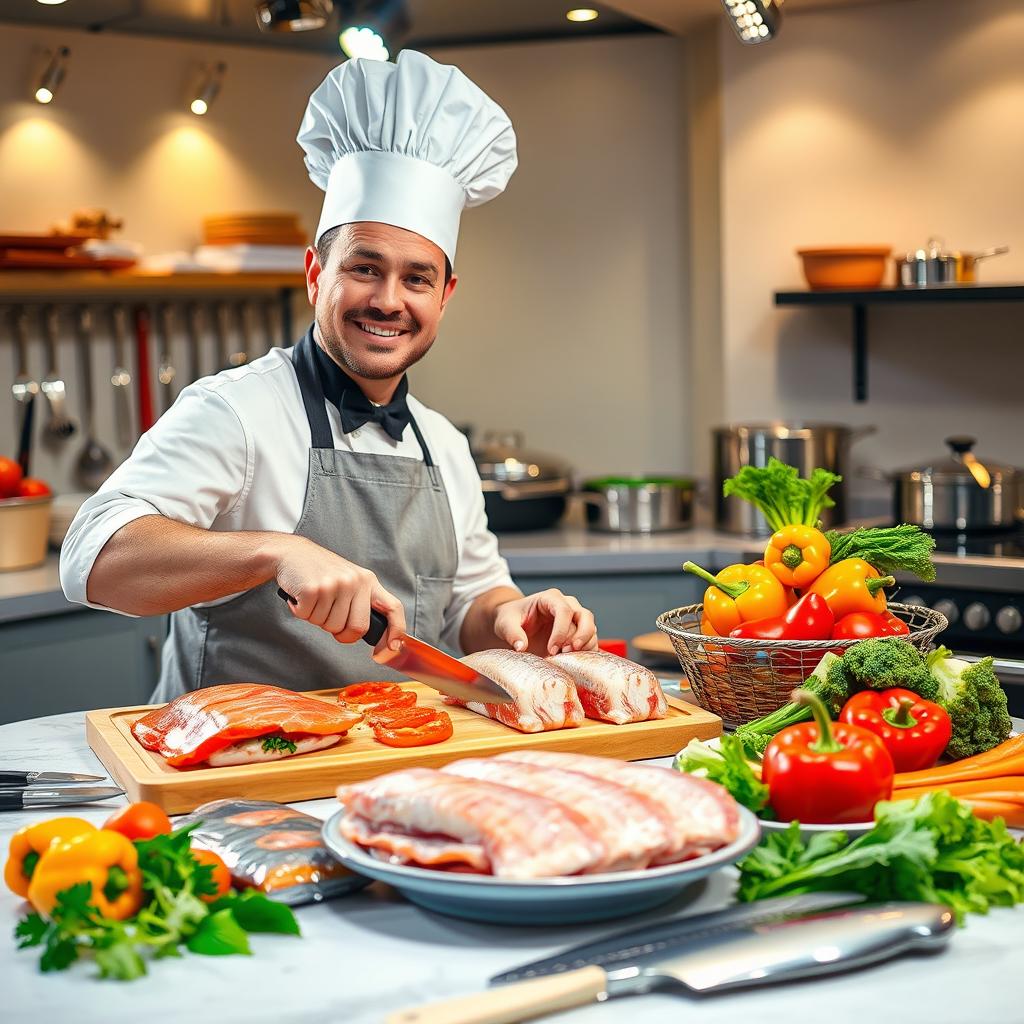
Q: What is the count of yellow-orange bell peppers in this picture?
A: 5